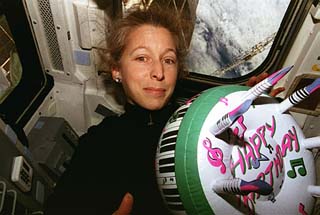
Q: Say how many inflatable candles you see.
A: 6